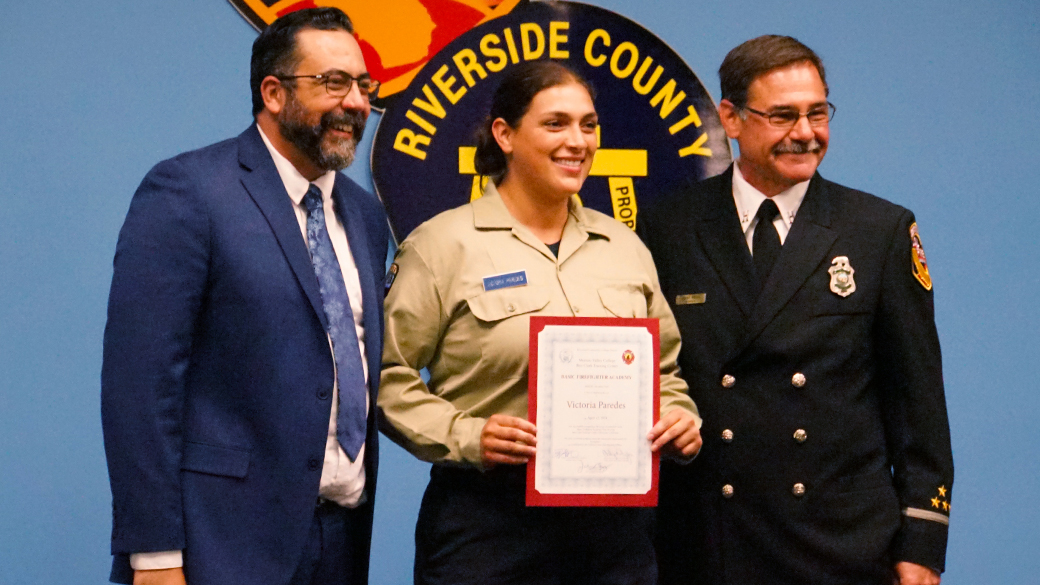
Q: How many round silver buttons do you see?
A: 6